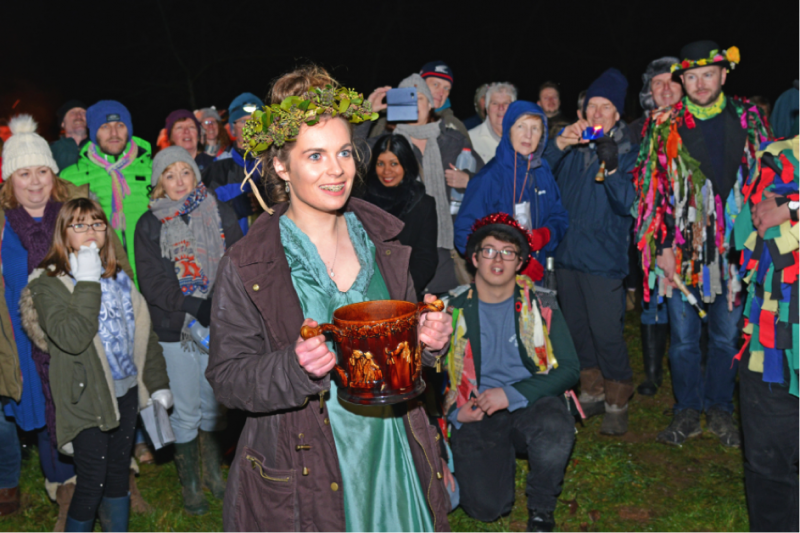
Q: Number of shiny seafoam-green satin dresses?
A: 1